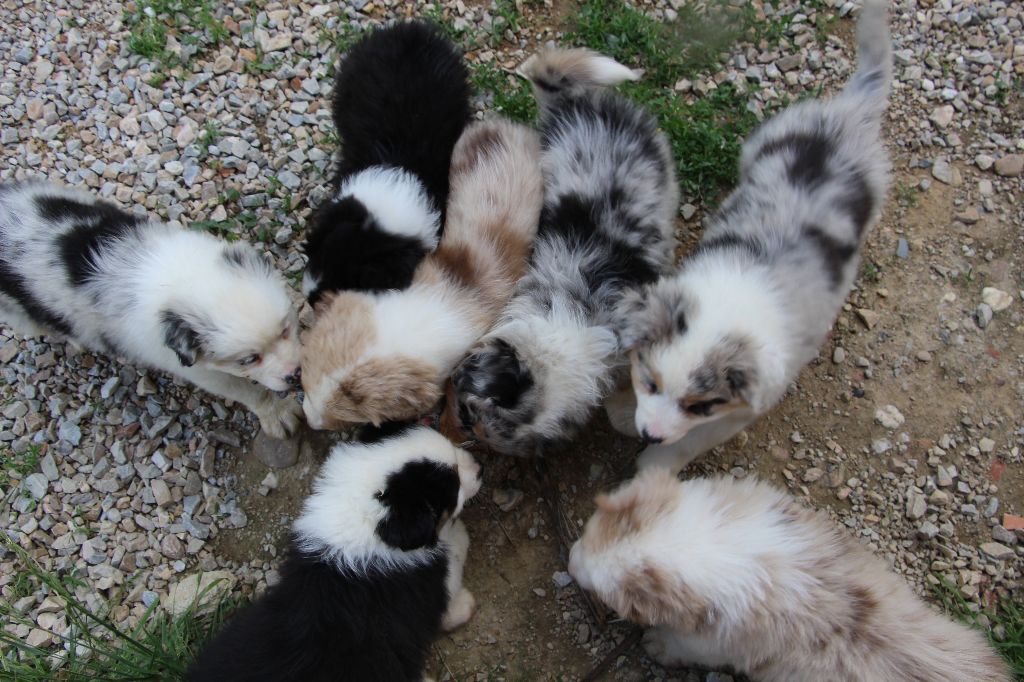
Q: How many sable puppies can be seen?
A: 2